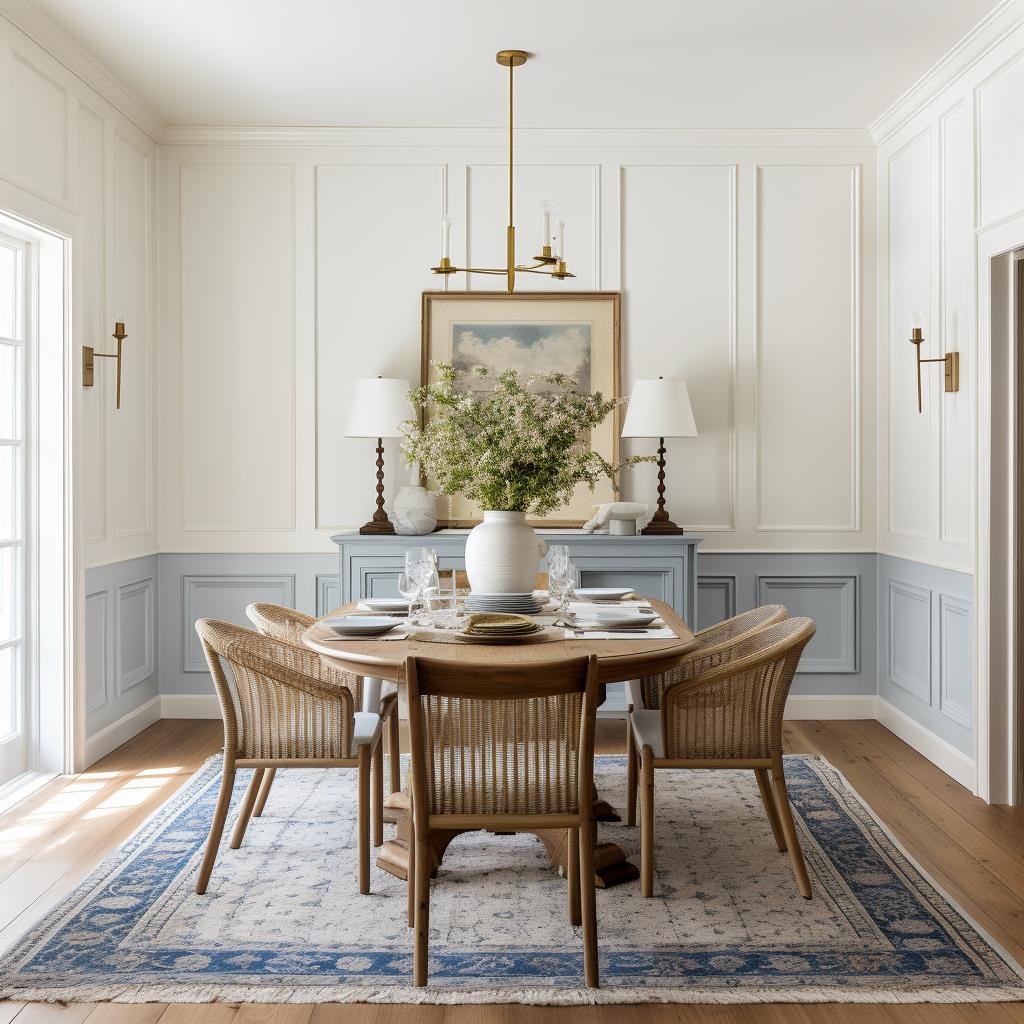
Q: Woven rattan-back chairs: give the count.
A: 5